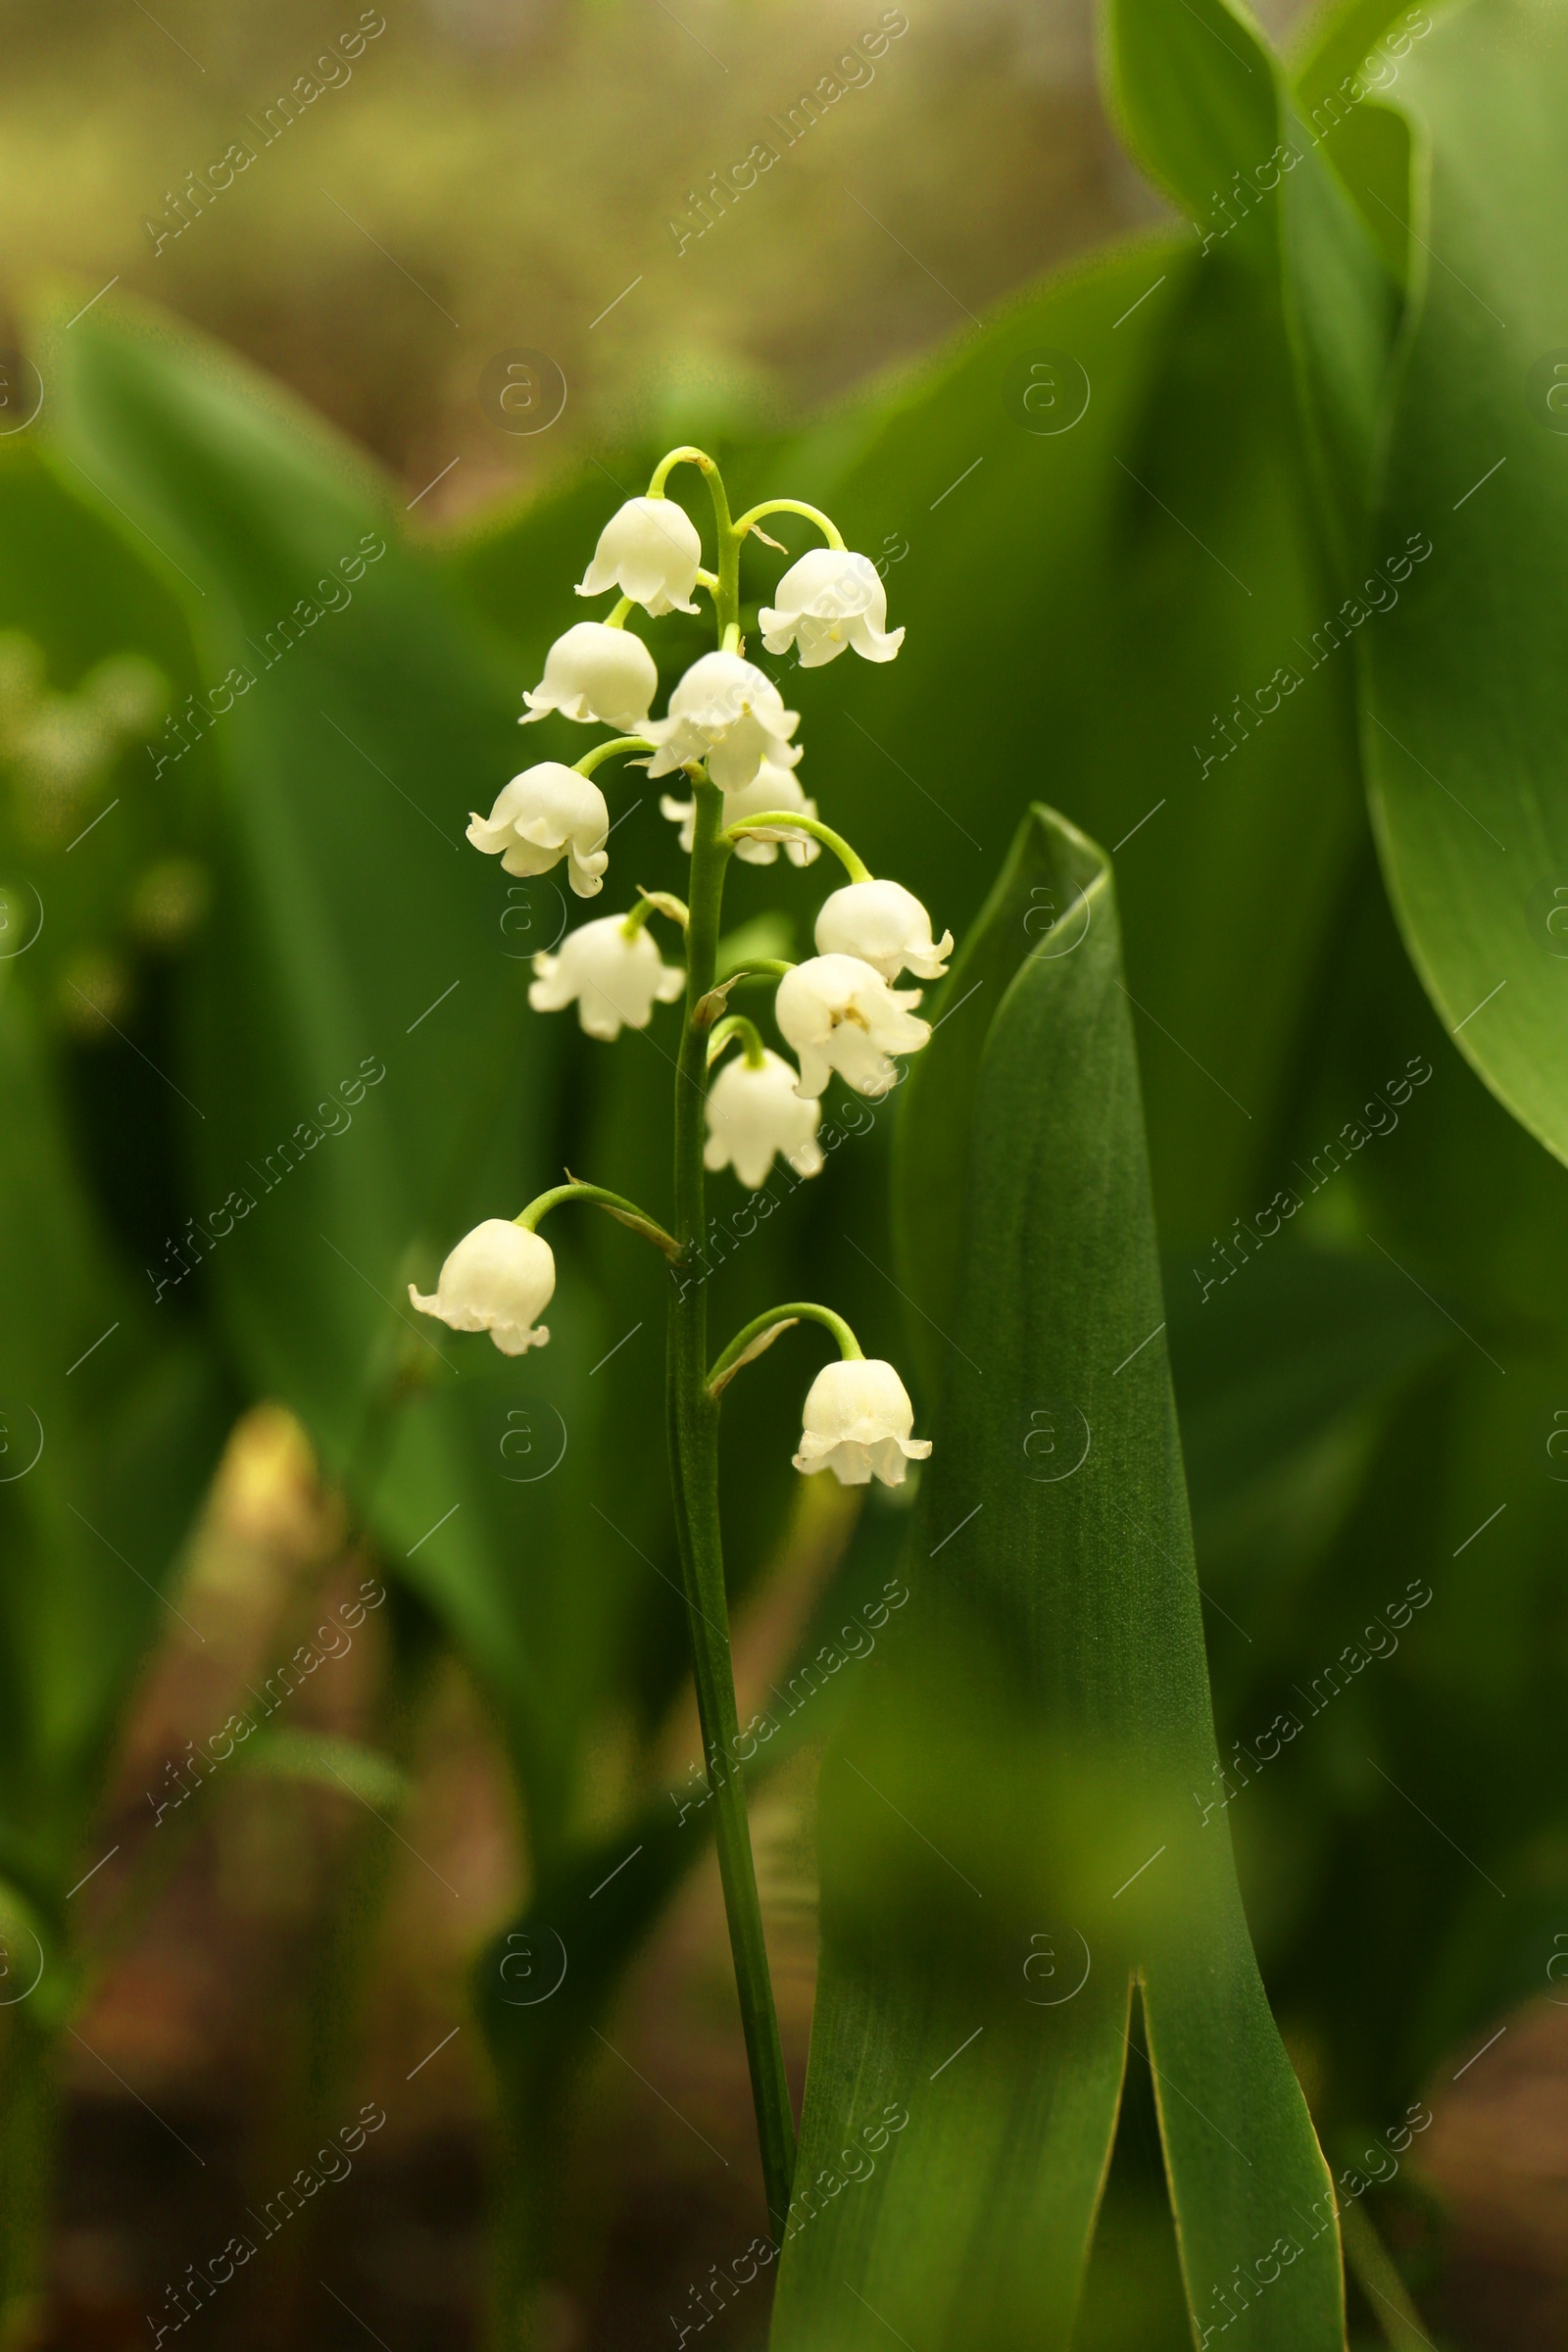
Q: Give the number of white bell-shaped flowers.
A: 12